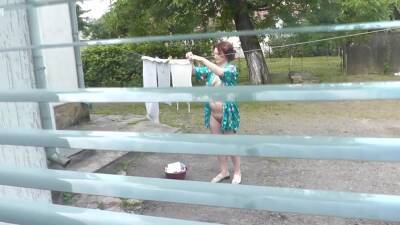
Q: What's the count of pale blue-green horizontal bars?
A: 5